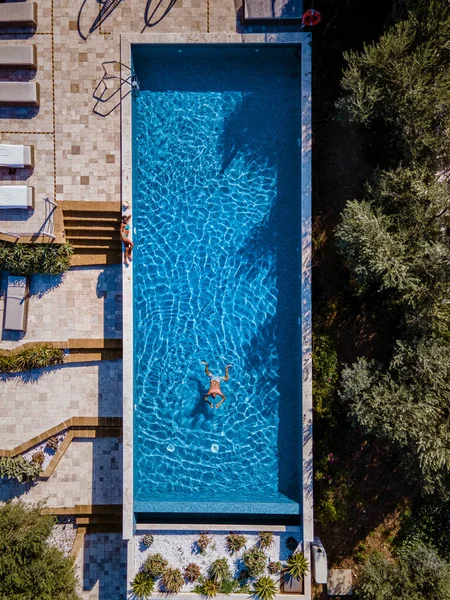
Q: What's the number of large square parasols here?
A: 0